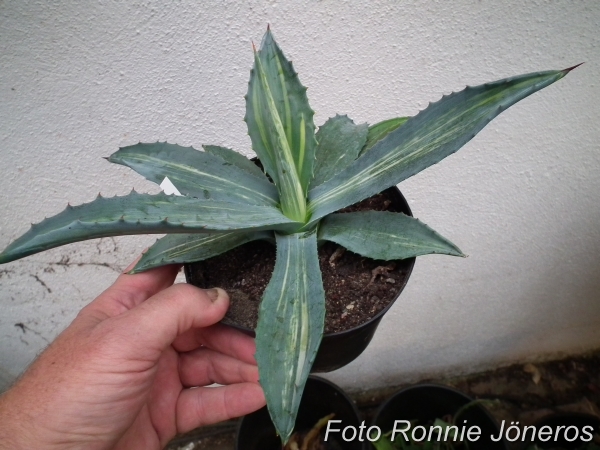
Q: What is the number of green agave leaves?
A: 11